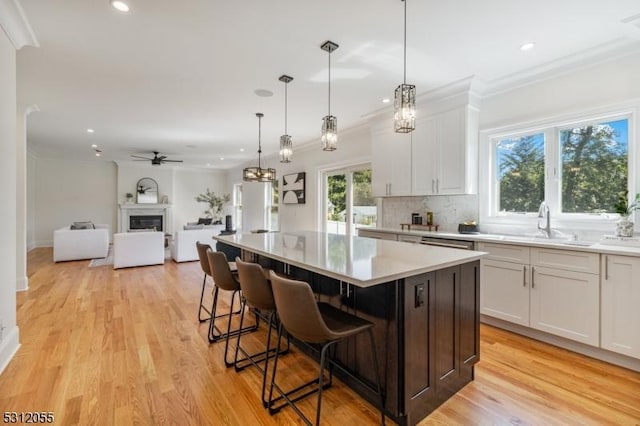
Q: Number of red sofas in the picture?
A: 0